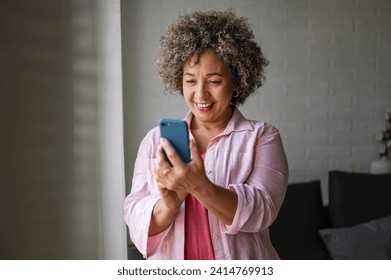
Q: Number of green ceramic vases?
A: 0